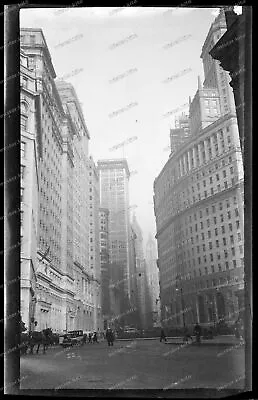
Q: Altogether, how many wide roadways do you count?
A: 1